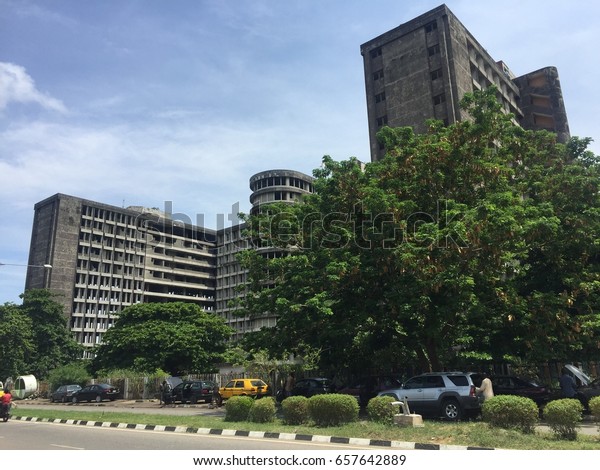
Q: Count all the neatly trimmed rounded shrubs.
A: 8